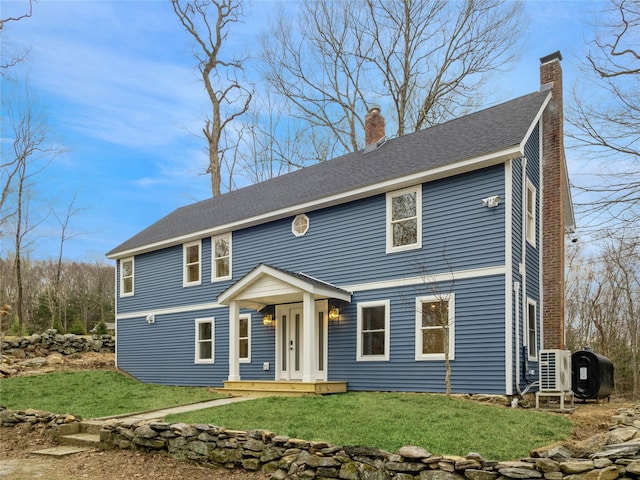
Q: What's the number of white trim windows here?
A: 11